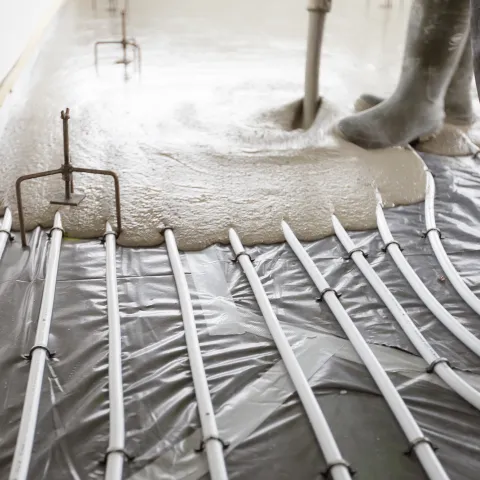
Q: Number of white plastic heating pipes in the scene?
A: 9